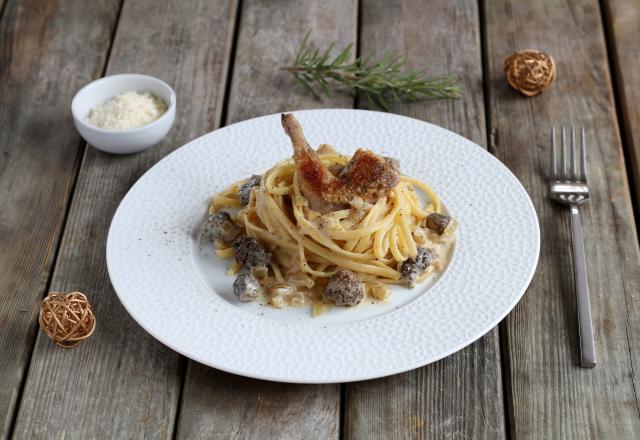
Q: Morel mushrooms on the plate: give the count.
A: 7